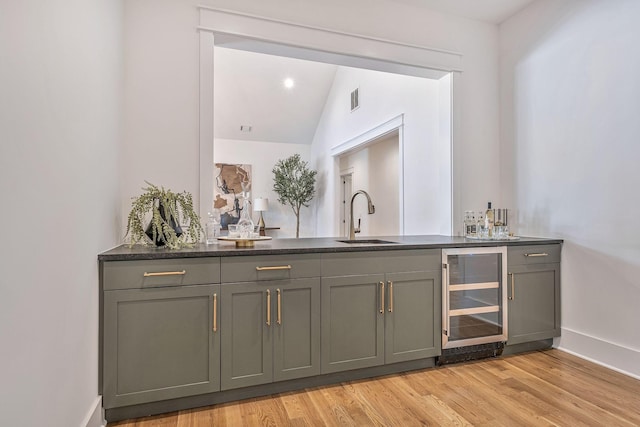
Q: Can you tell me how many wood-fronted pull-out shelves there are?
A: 2